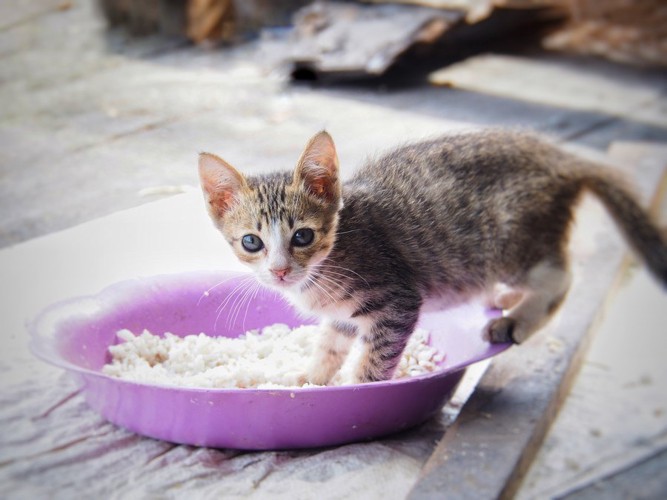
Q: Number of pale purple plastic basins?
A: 1